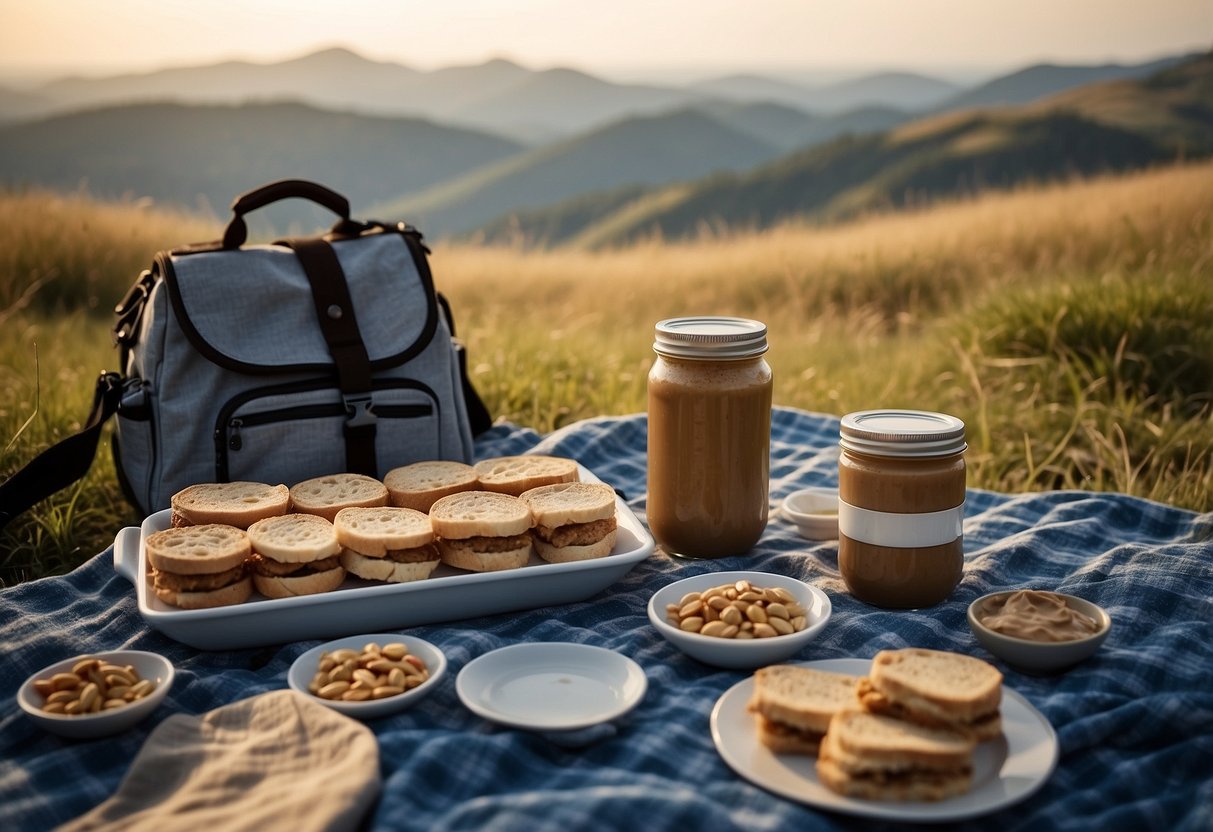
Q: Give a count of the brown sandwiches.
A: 12